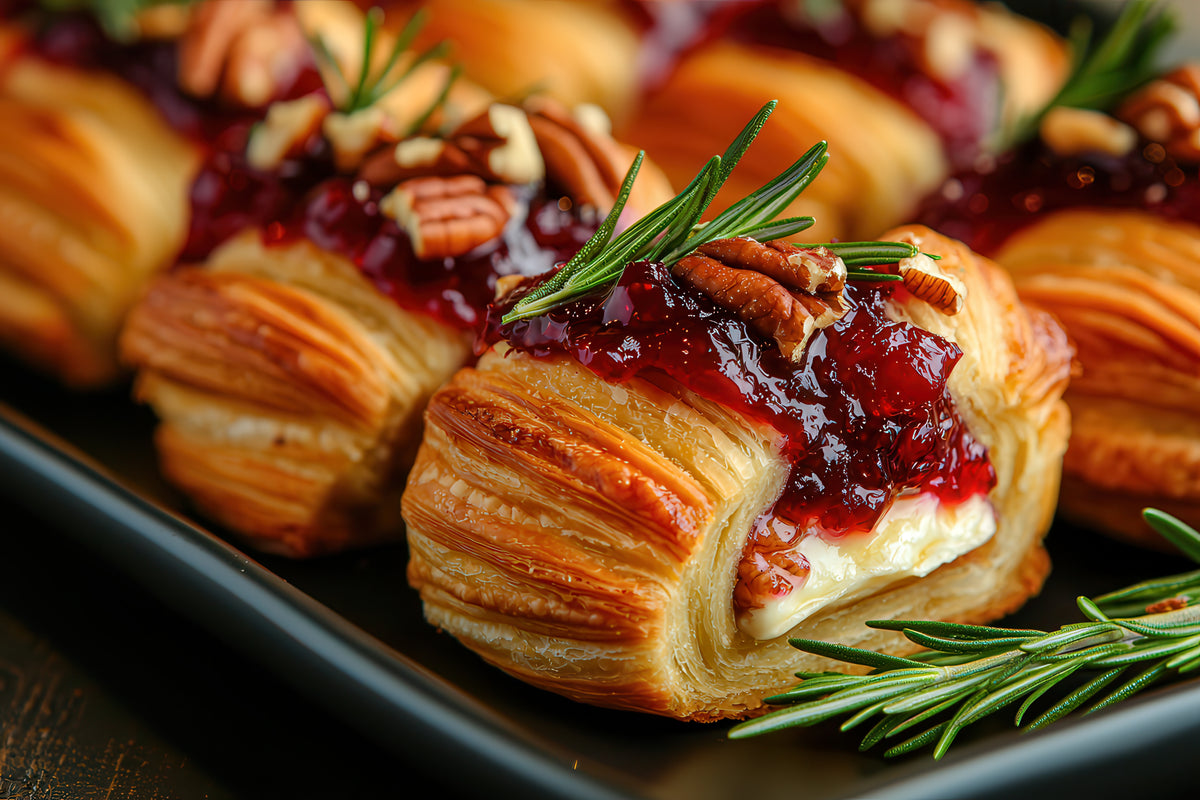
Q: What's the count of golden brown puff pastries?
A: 6